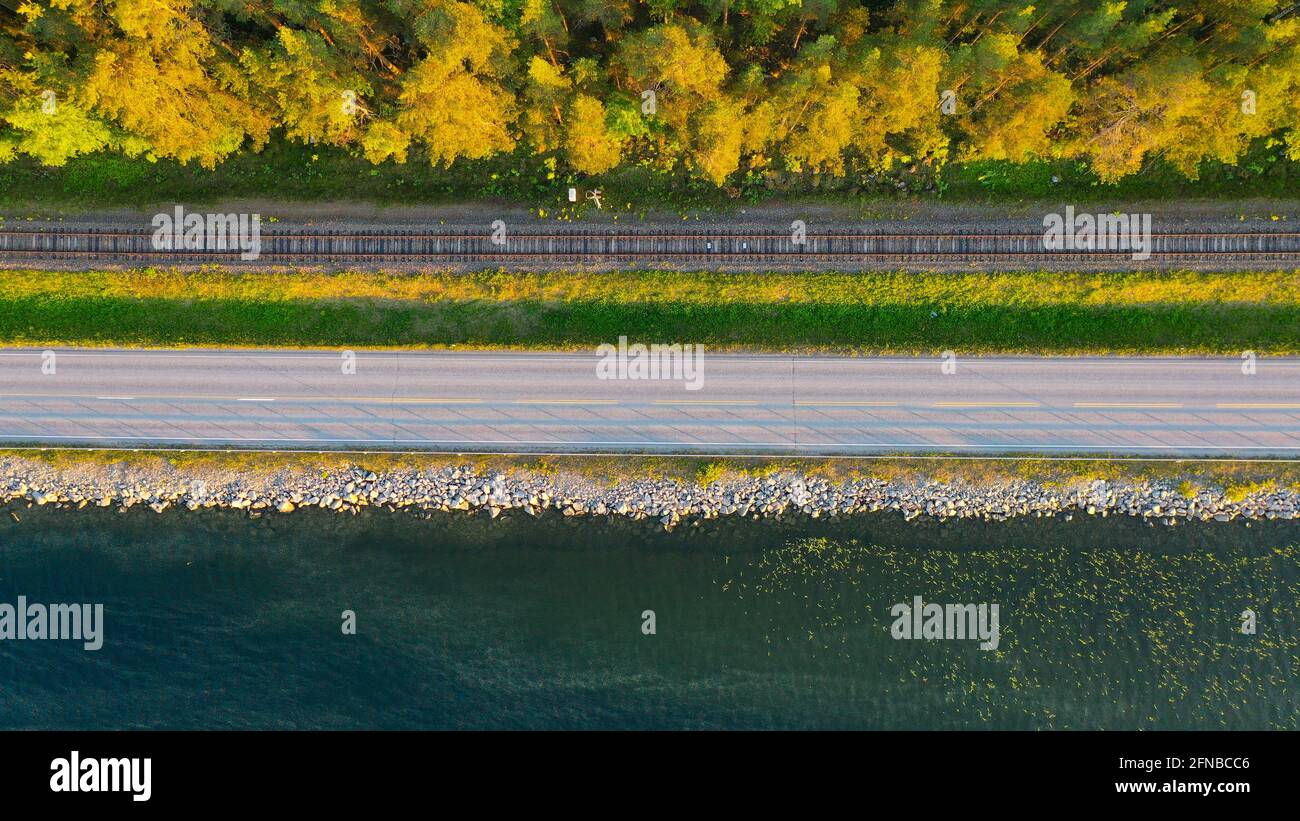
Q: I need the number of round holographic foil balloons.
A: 0